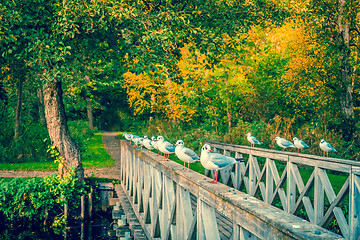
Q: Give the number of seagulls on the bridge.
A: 12